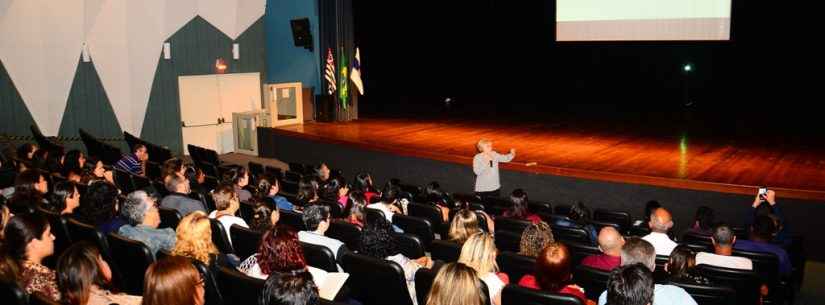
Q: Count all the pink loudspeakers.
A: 0